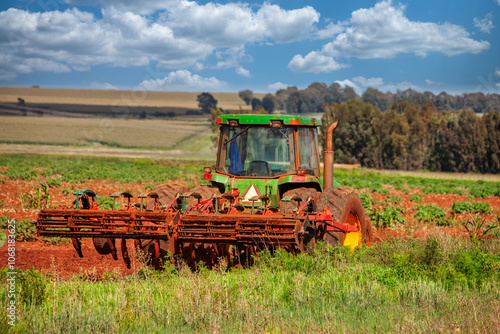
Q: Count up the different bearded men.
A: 0